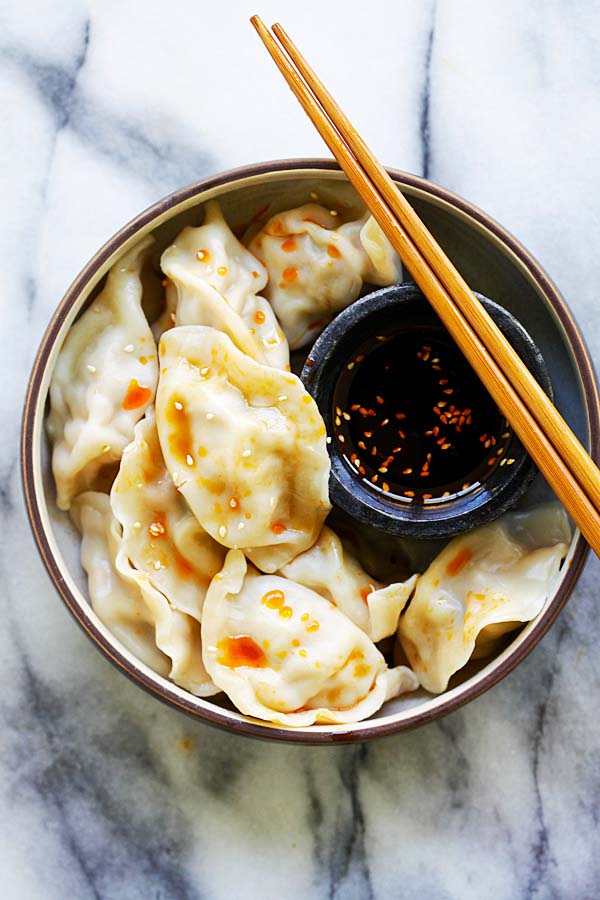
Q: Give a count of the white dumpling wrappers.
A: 9